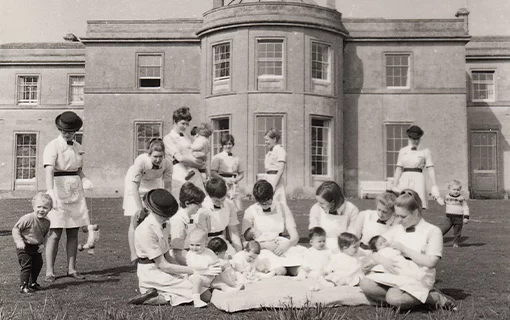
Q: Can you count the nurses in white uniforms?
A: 13